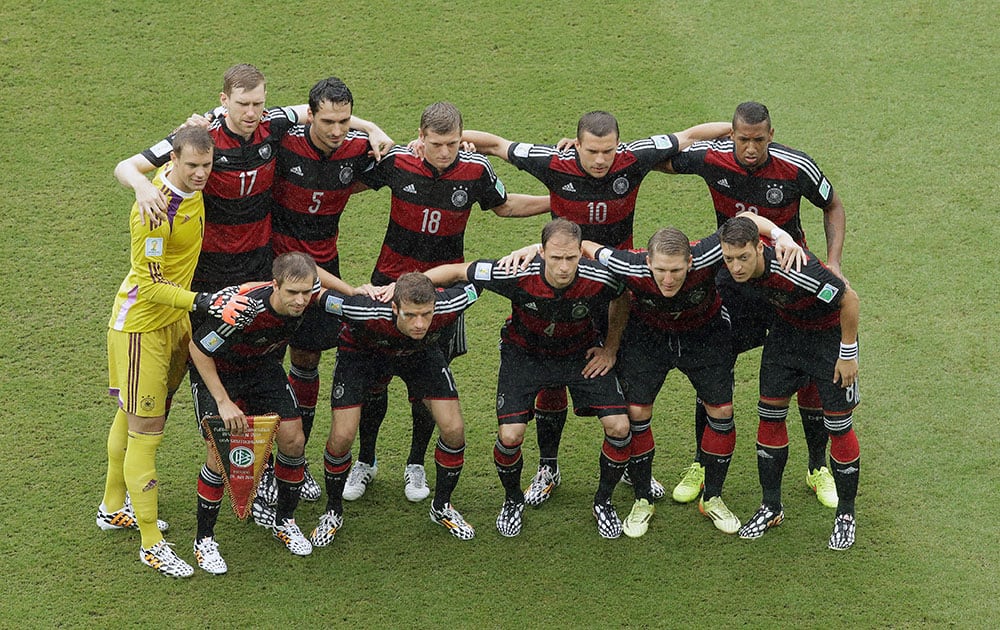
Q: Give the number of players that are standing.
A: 6